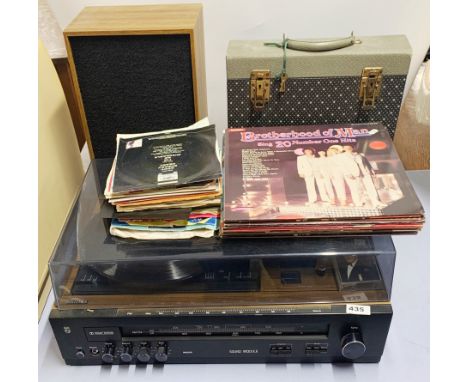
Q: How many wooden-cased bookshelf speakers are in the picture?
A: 1